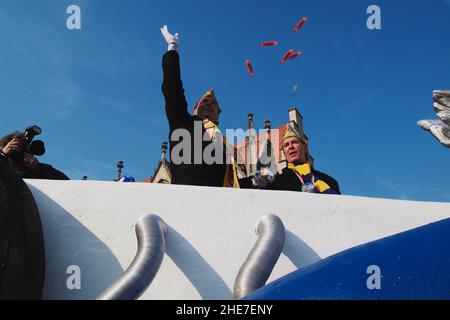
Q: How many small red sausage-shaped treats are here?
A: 5